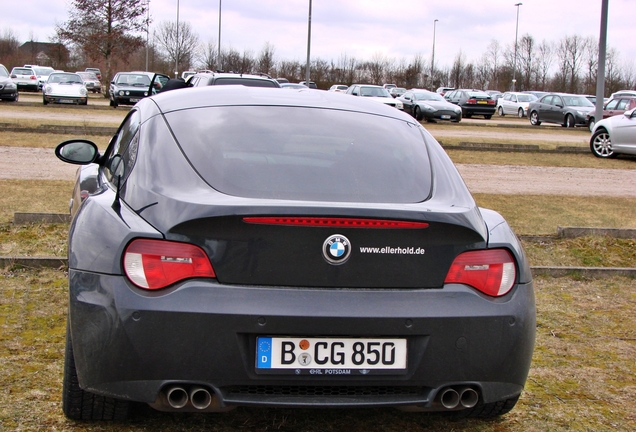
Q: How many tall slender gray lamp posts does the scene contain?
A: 7